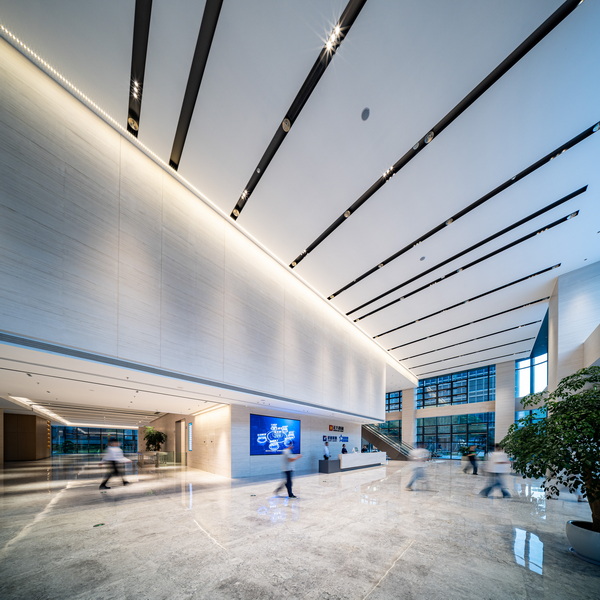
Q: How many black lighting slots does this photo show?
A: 12